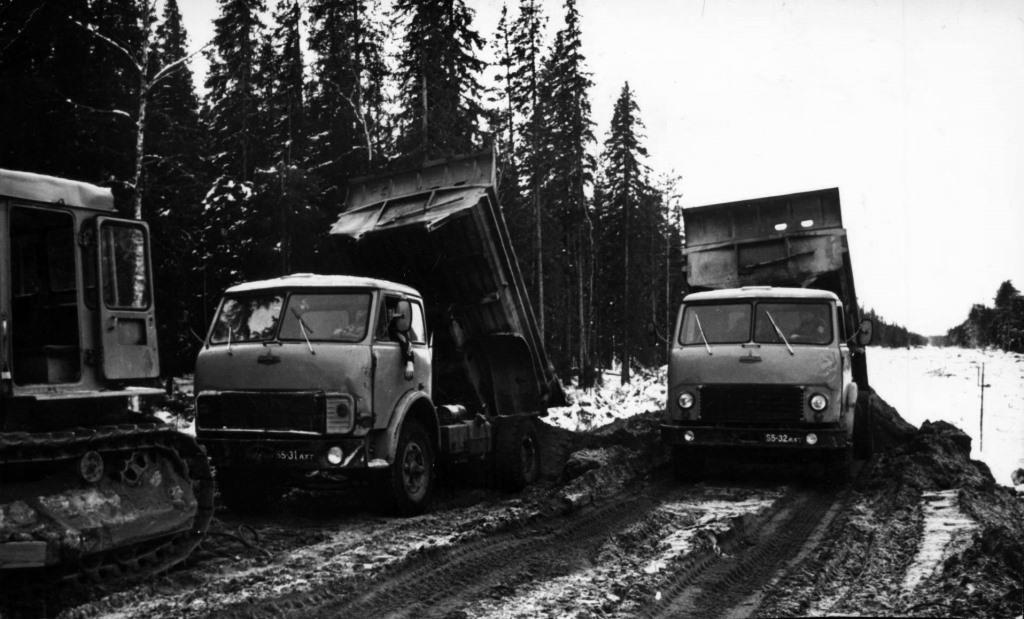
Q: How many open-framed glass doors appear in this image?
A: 1